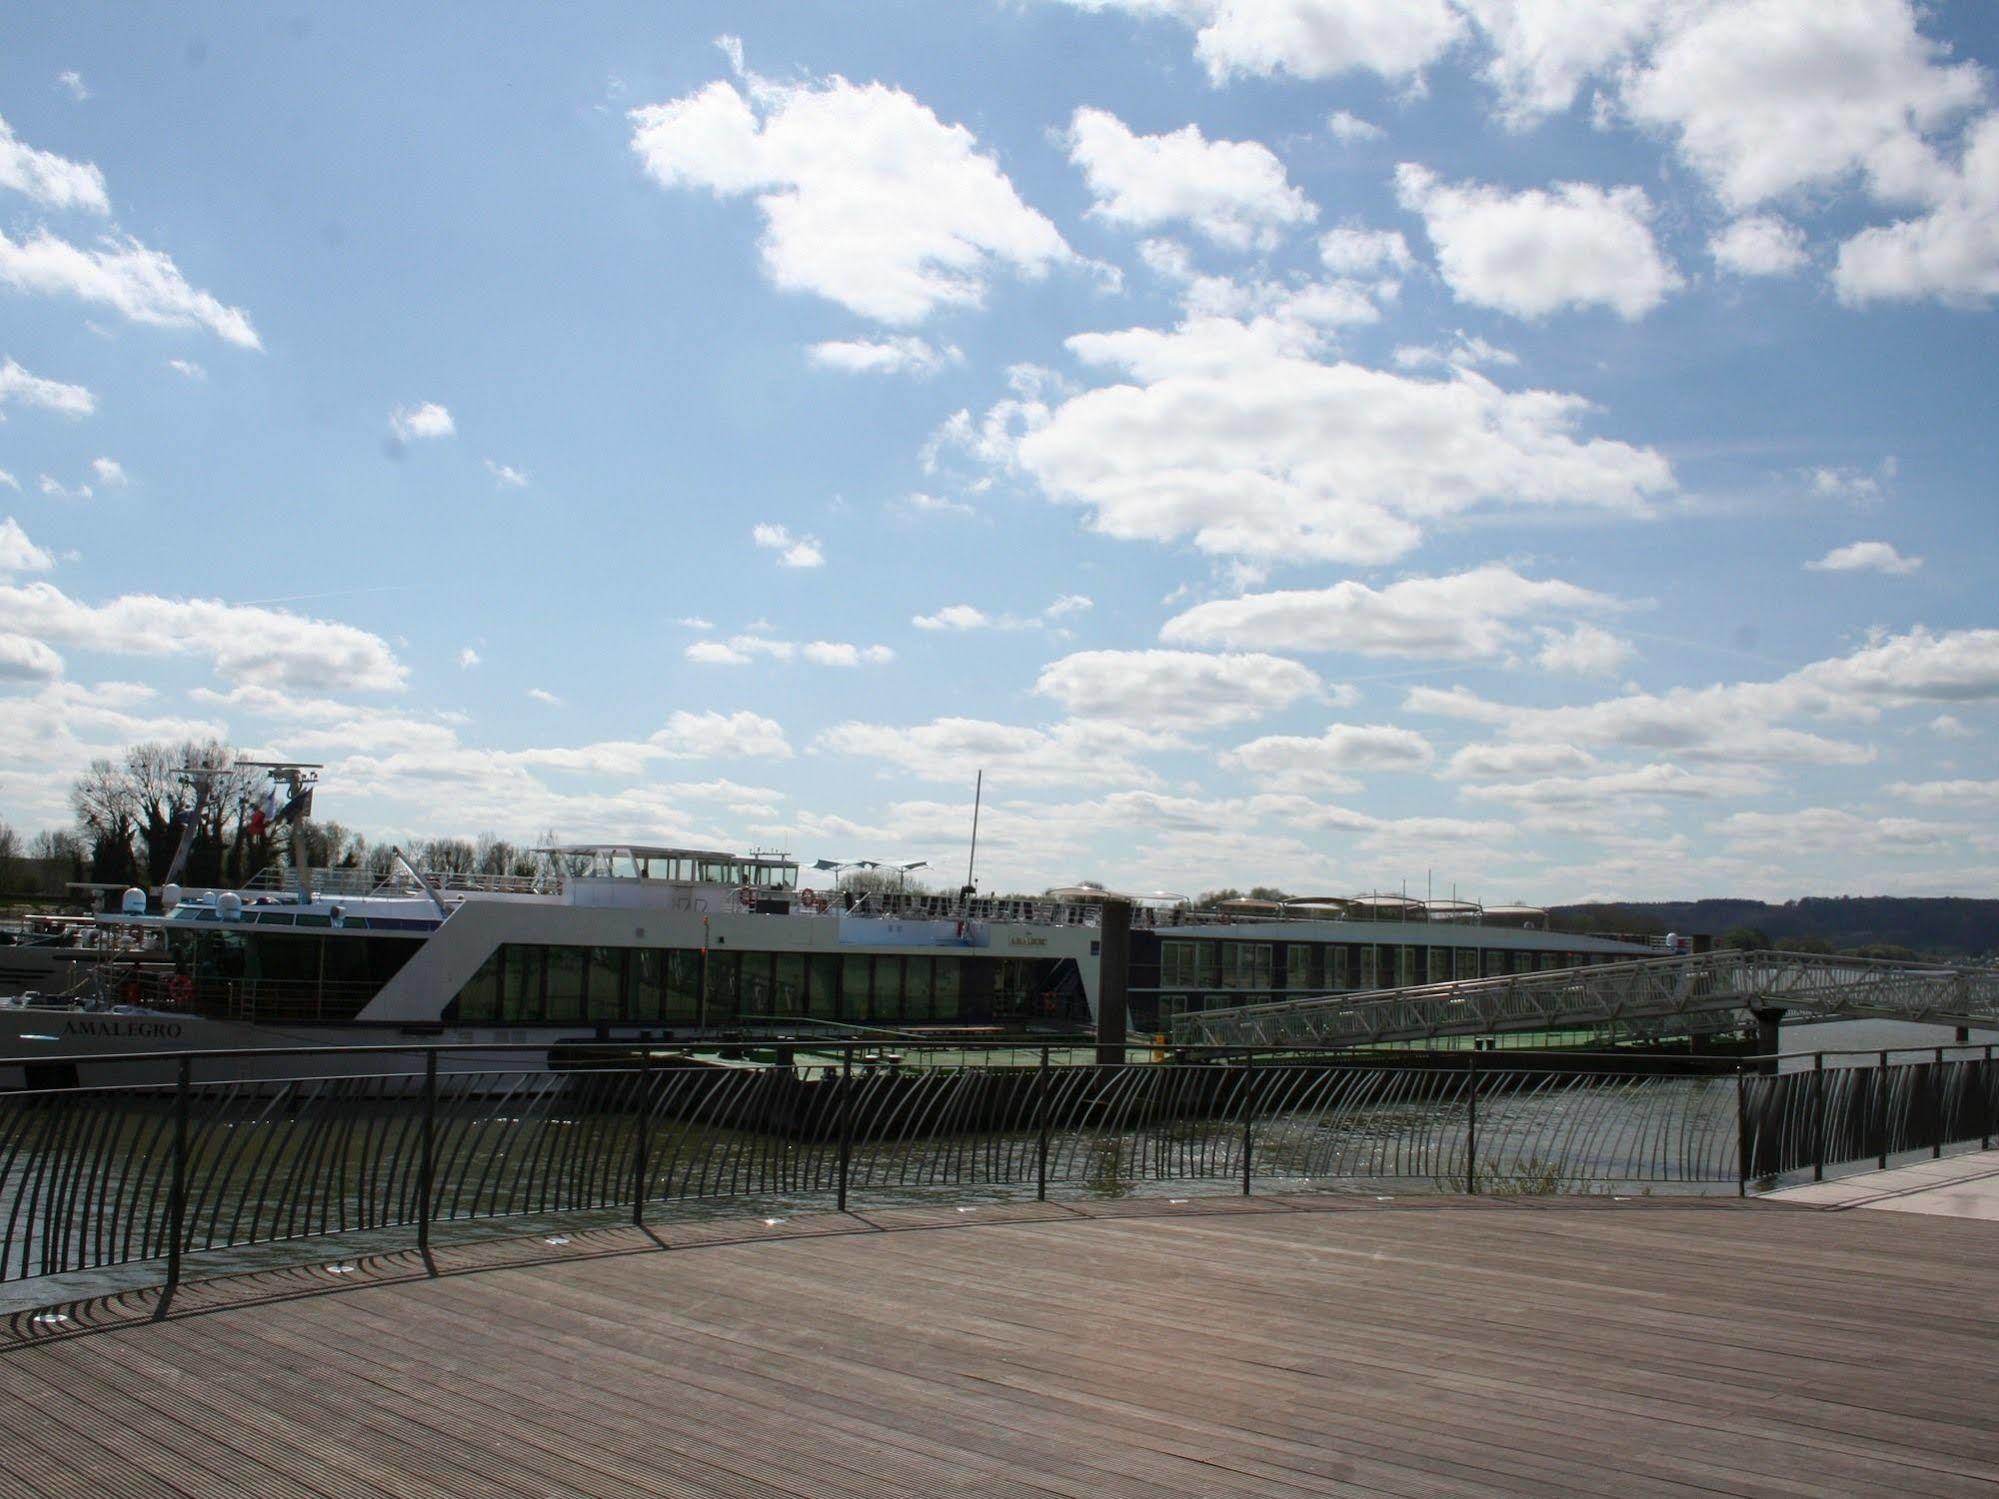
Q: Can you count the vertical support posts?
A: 12